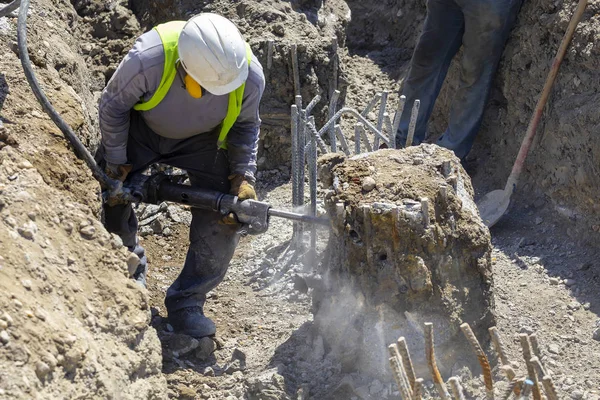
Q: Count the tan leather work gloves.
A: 2